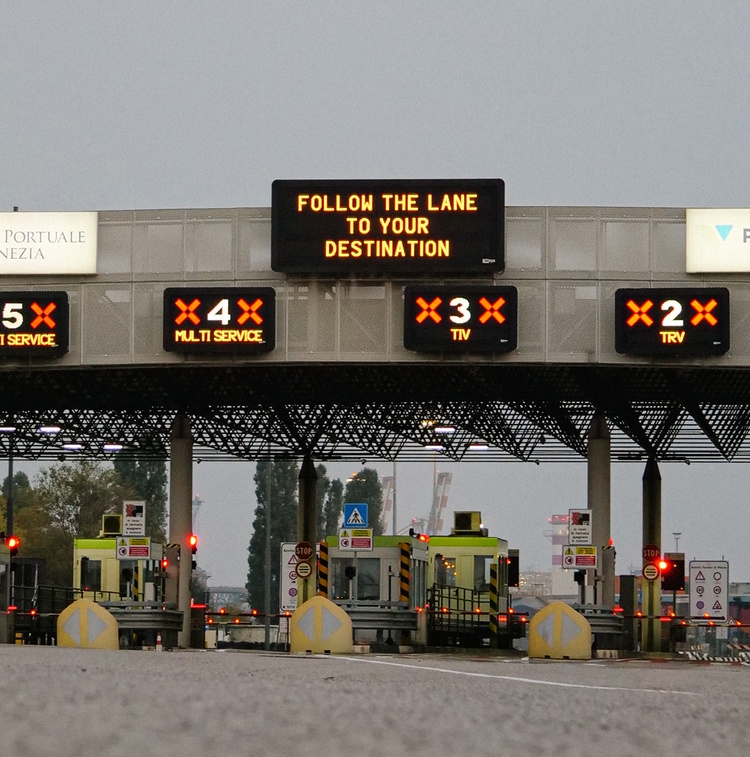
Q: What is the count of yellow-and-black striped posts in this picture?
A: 4